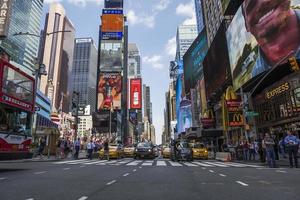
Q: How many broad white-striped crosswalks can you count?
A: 1